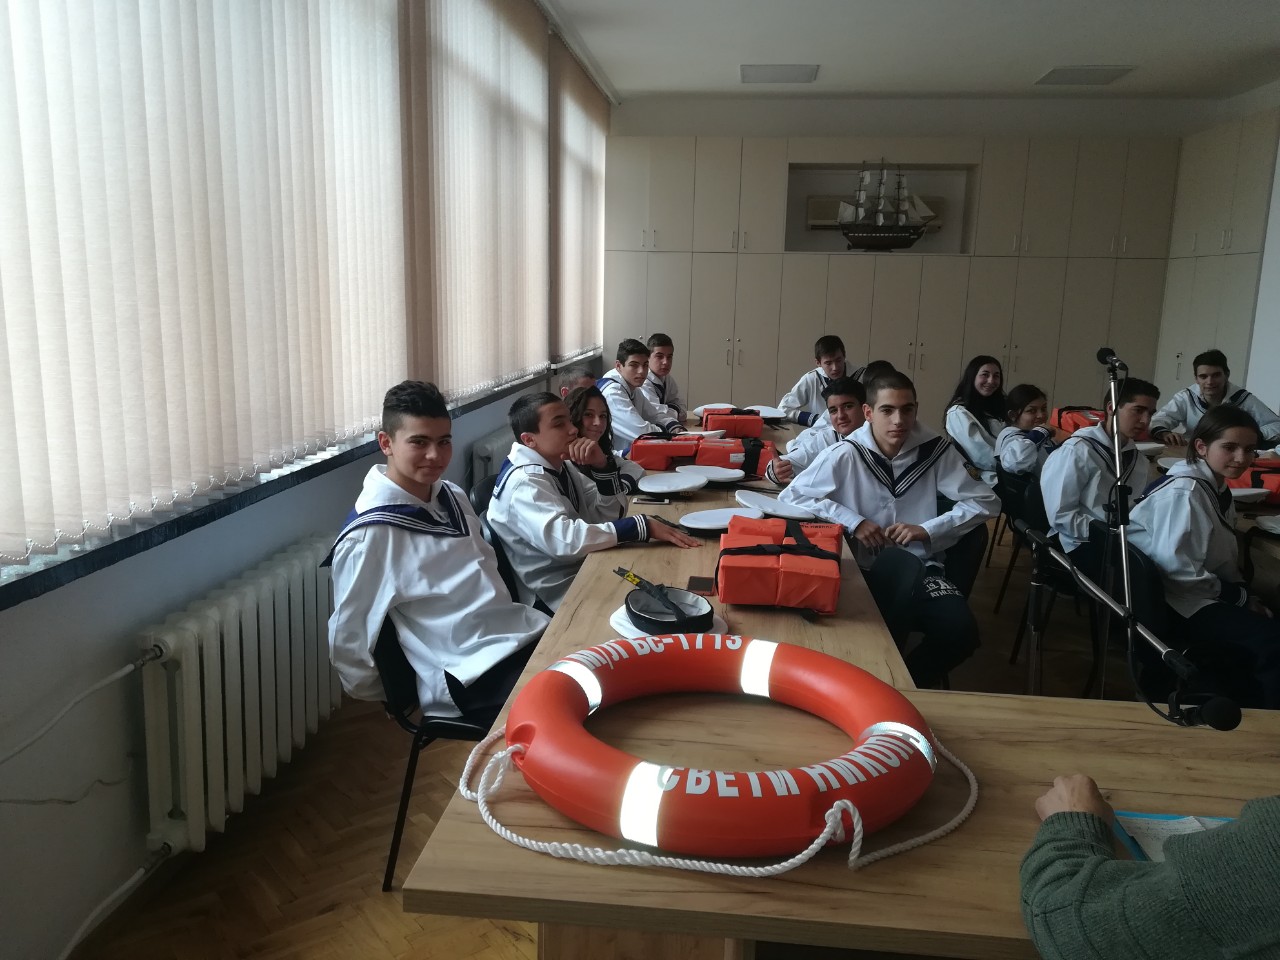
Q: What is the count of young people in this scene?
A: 15